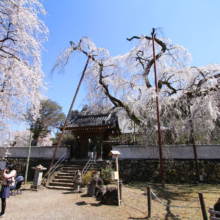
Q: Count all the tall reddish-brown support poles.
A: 3